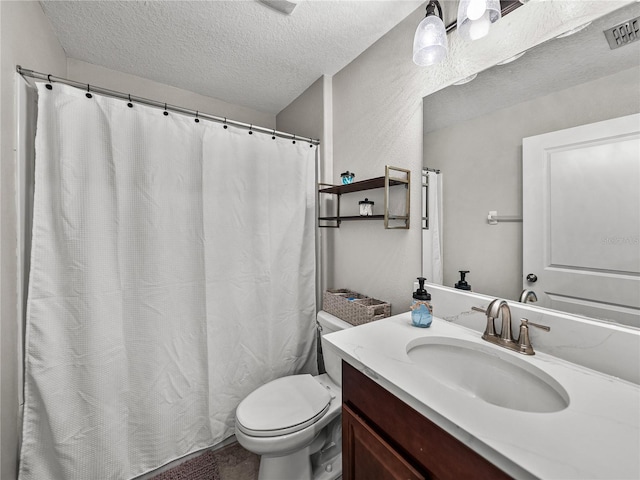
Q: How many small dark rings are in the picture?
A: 10